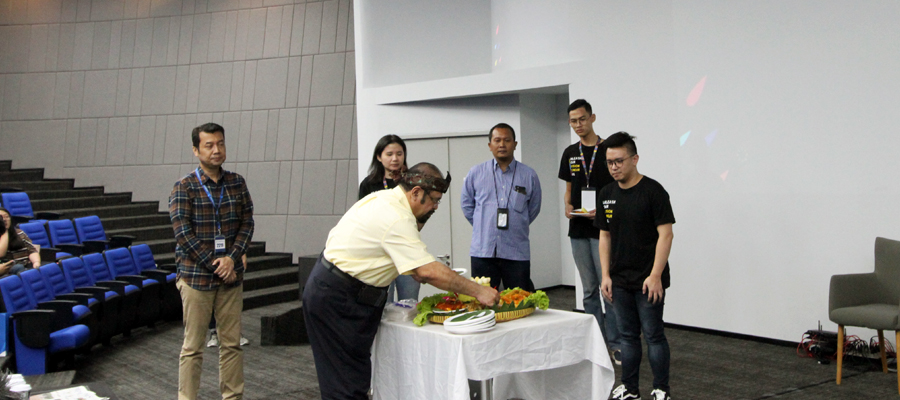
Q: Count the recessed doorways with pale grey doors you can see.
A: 1